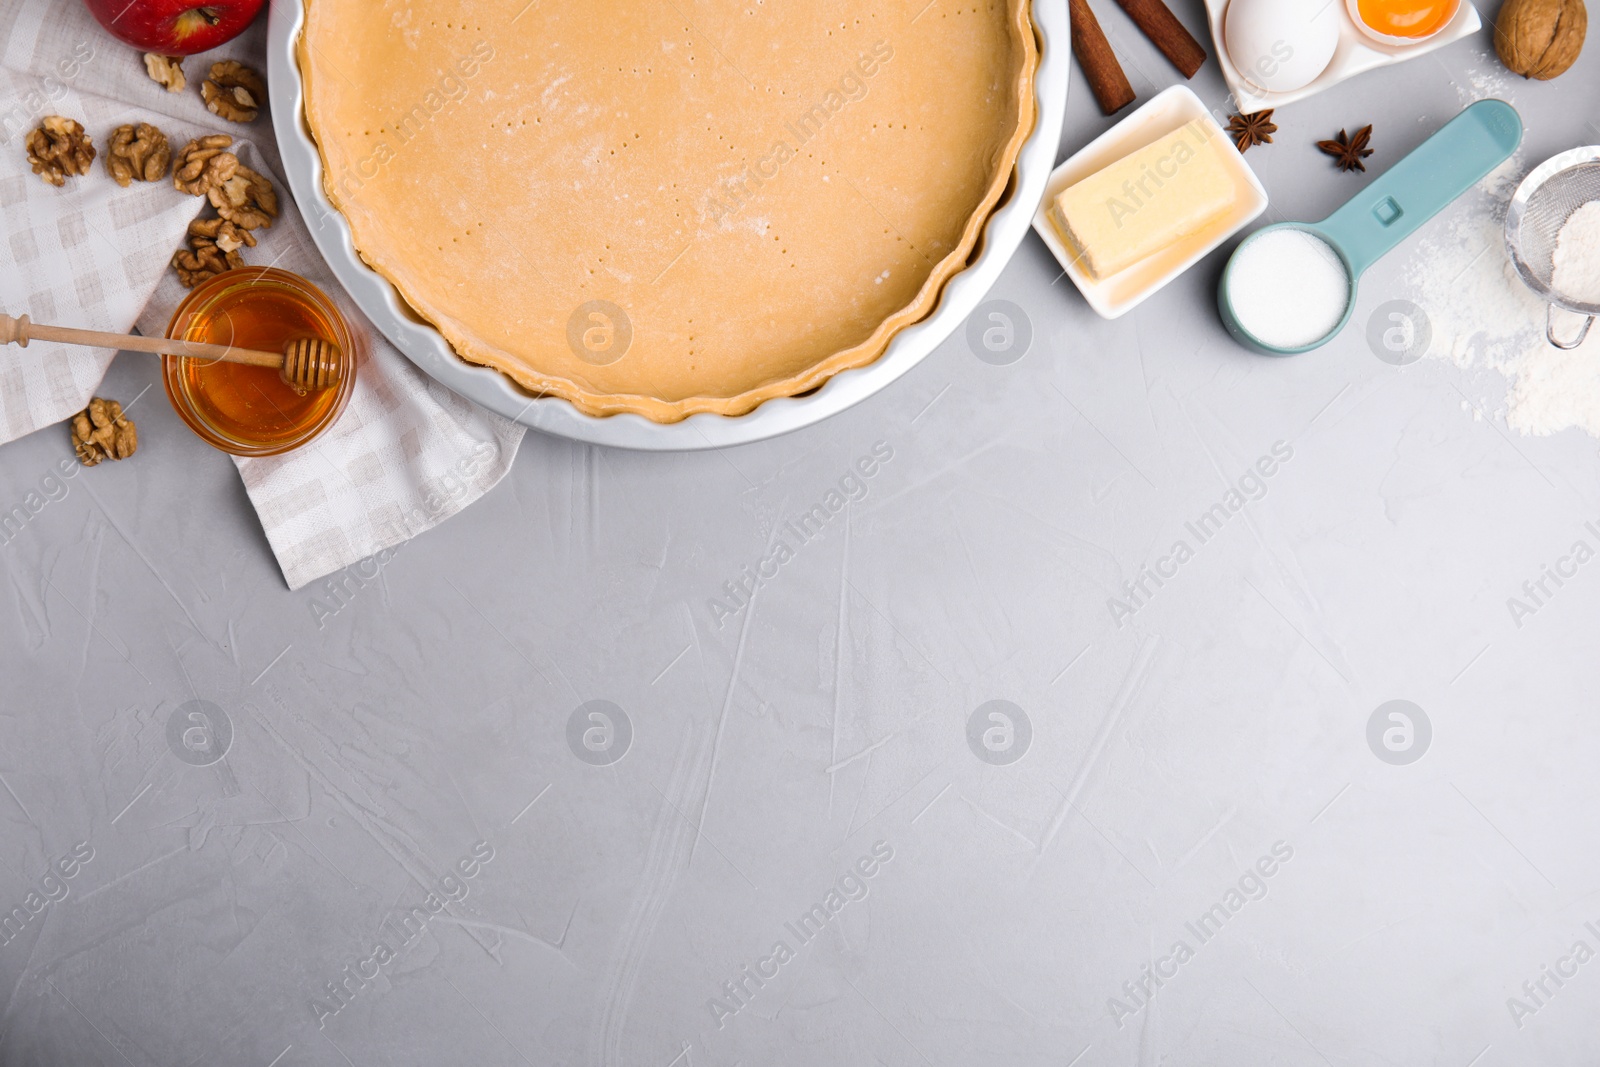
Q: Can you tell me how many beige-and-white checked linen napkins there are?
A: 1